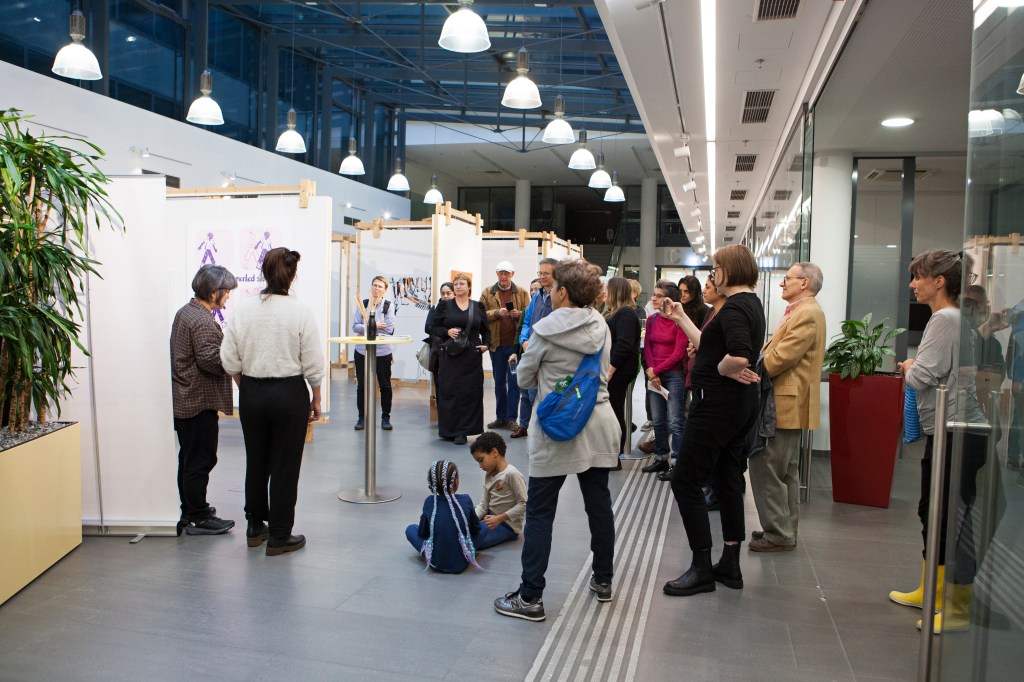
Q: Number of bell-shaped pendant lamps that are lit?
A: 12